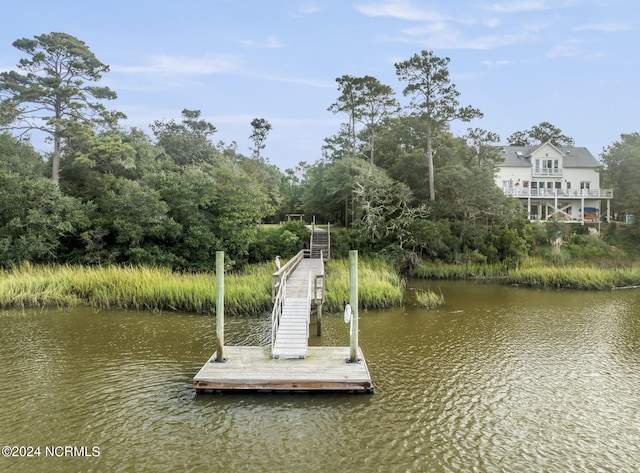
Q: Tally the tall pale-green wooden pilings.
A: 2